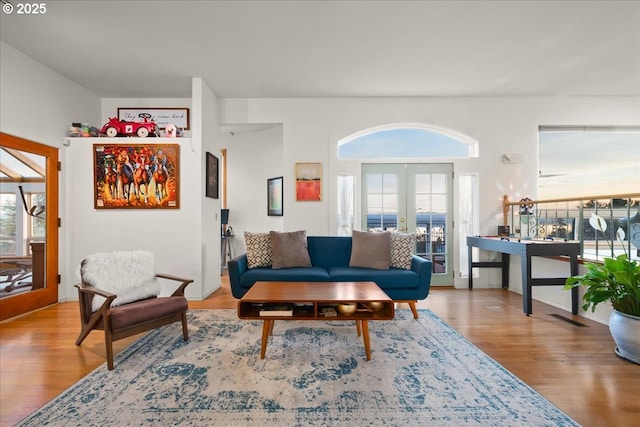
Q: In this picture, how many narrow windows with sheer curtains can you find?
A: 2